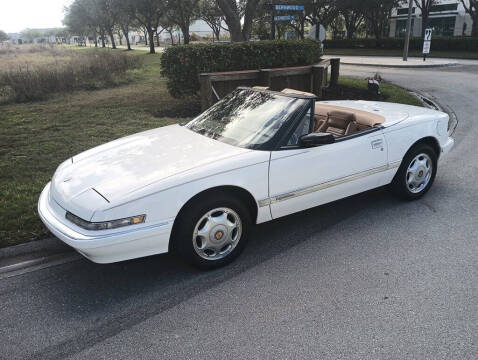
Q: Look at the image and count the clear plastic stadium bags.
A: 0